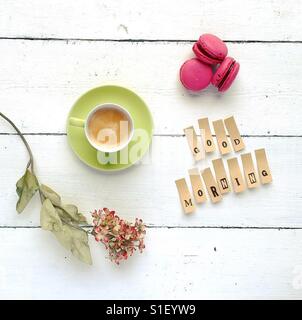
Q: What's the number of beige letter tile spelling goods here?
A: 4